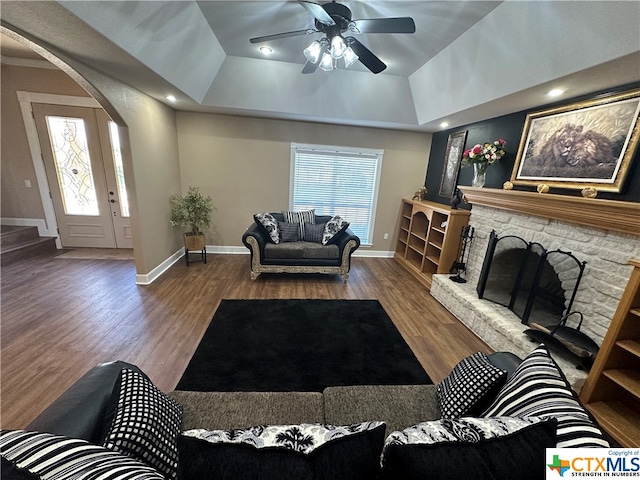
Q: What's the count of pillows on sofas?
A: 11